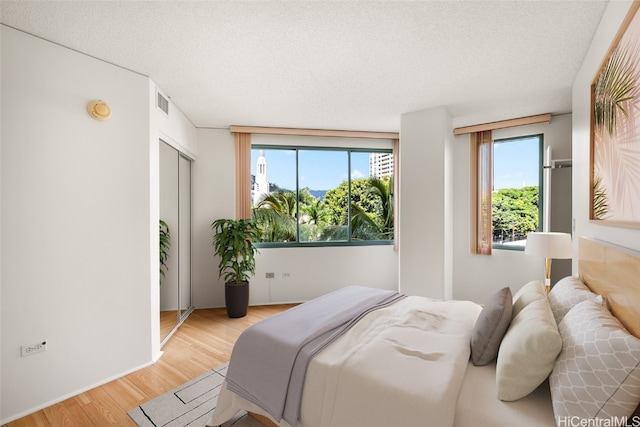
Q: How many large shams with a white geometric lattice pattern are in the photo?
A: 2